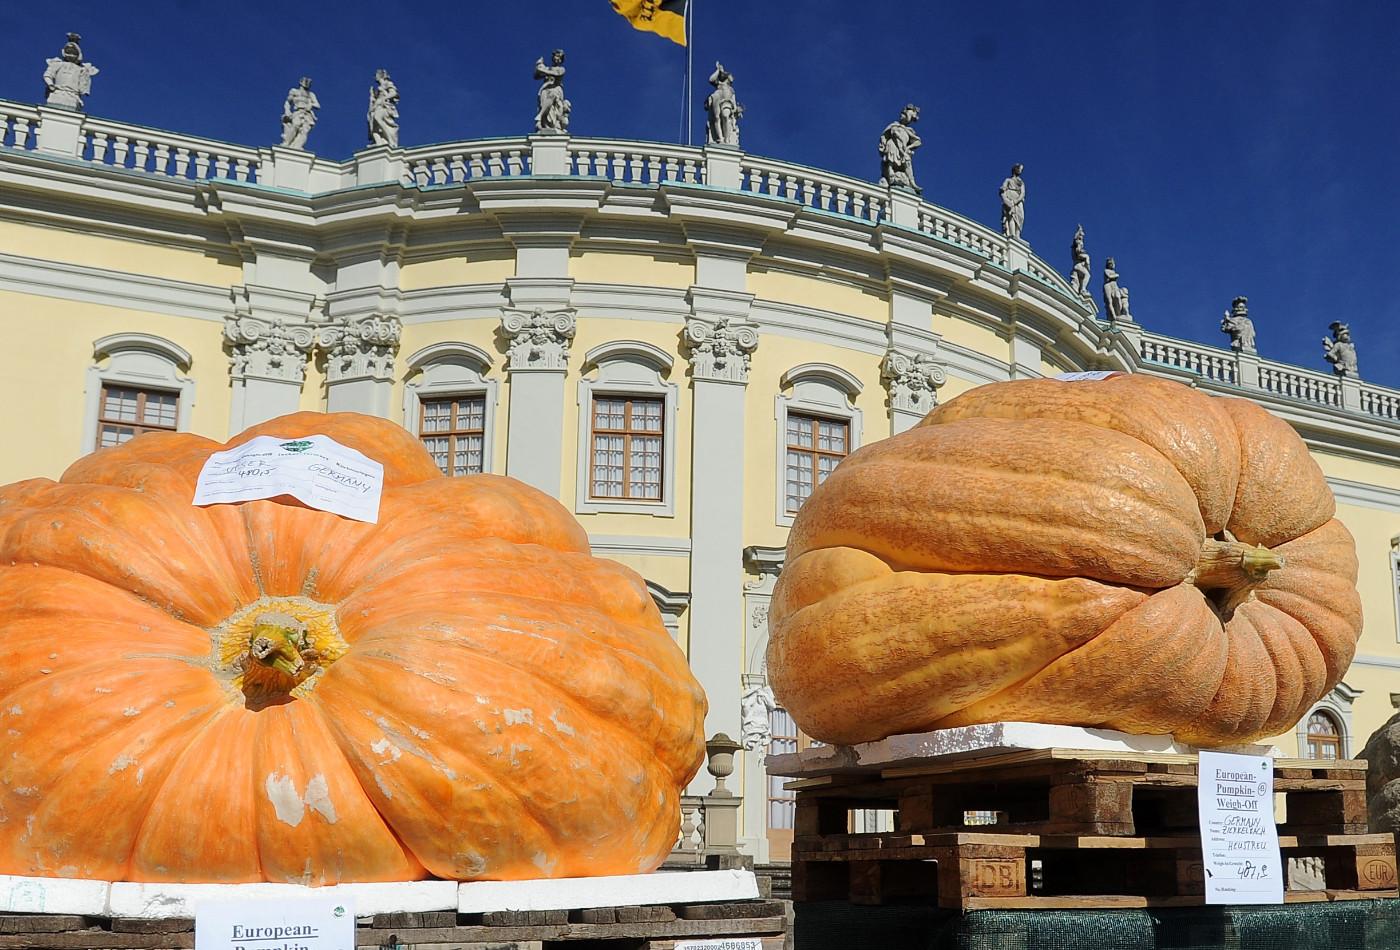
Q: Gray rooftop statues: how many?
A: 11